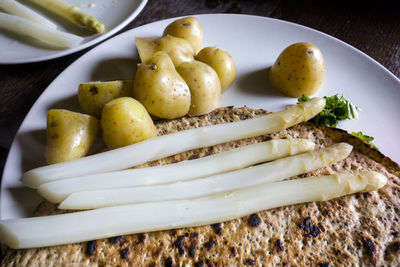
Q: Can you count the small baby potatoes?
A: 9